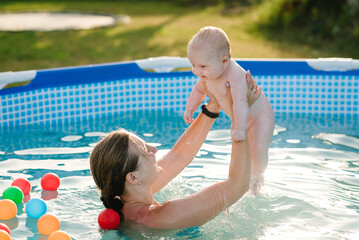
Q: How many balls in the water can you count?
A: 10